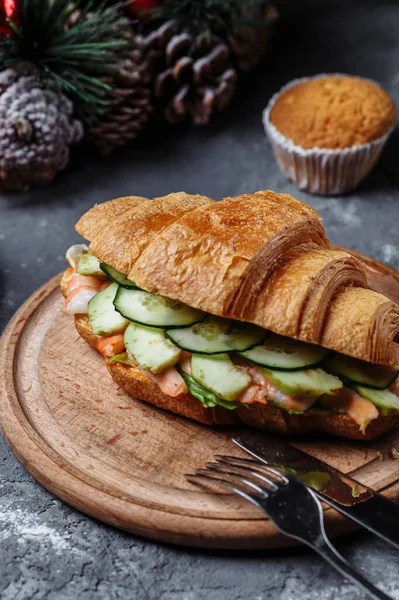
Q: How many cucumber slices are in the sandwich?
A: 5